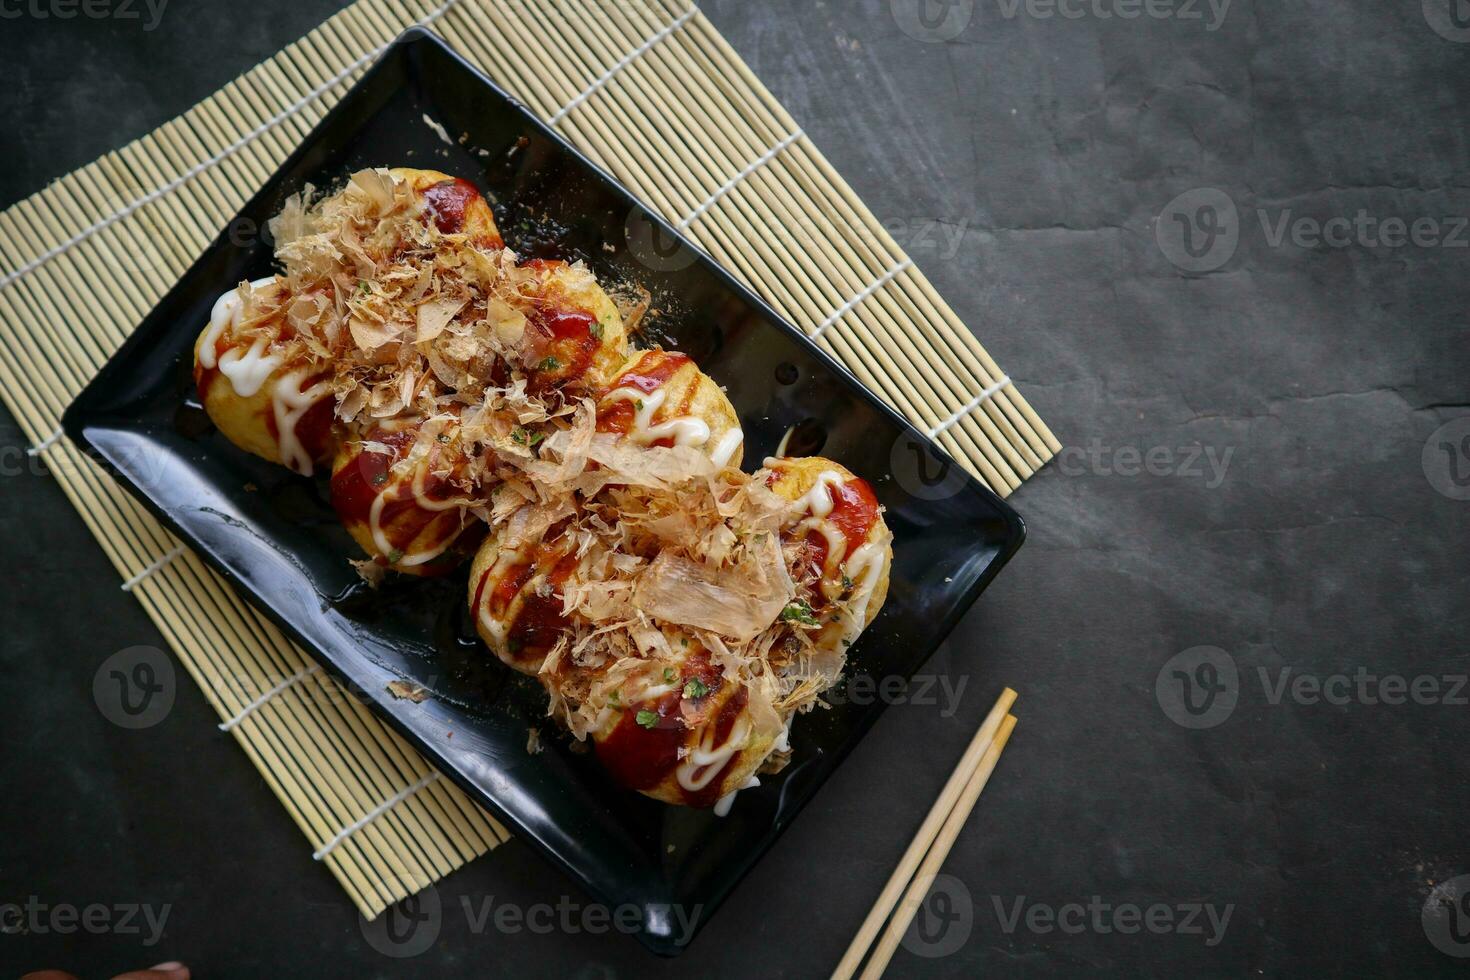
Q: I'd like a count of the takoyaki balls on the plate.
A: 8